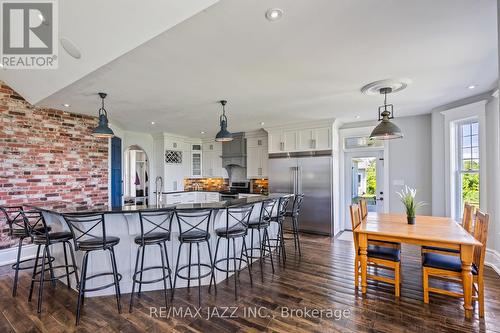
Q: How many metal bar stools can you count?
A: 9